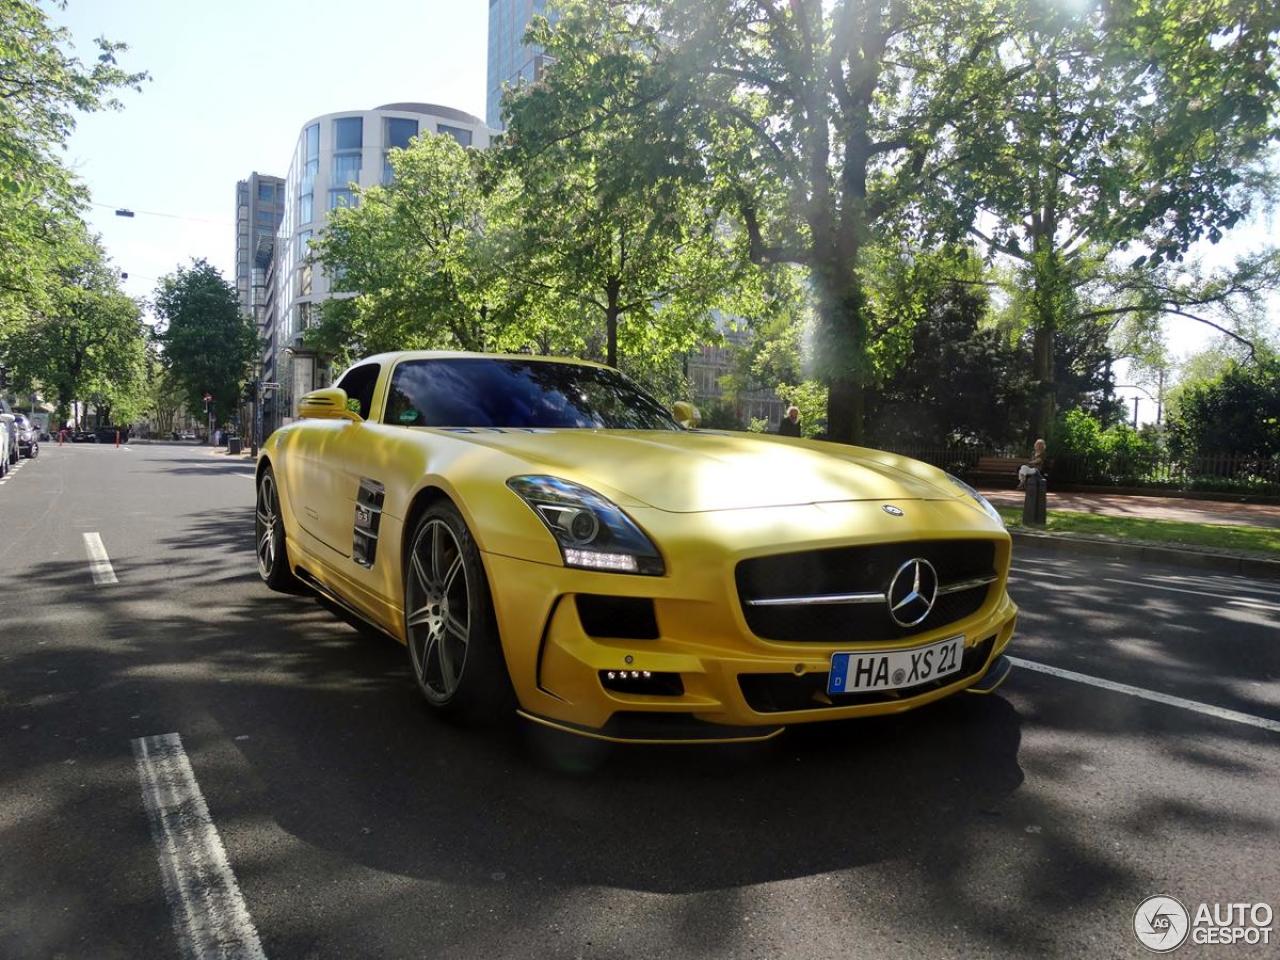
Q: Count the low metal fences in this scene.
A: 1